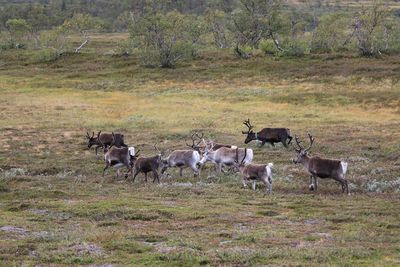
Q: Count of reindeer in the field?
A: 9